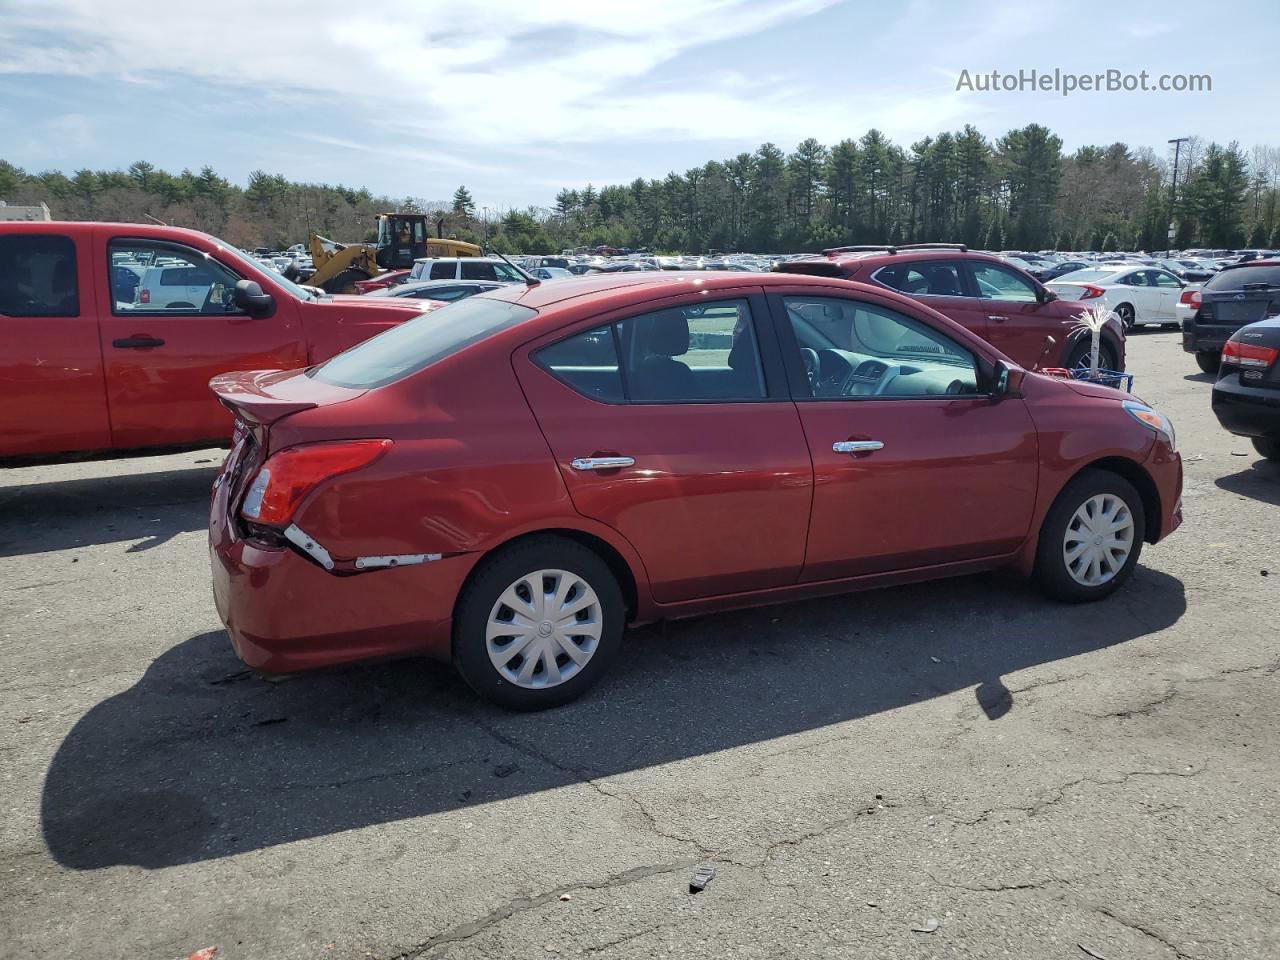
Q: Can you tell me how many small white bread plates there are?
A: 0